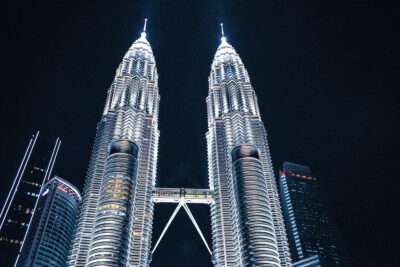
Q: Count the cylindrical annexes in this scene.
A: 2